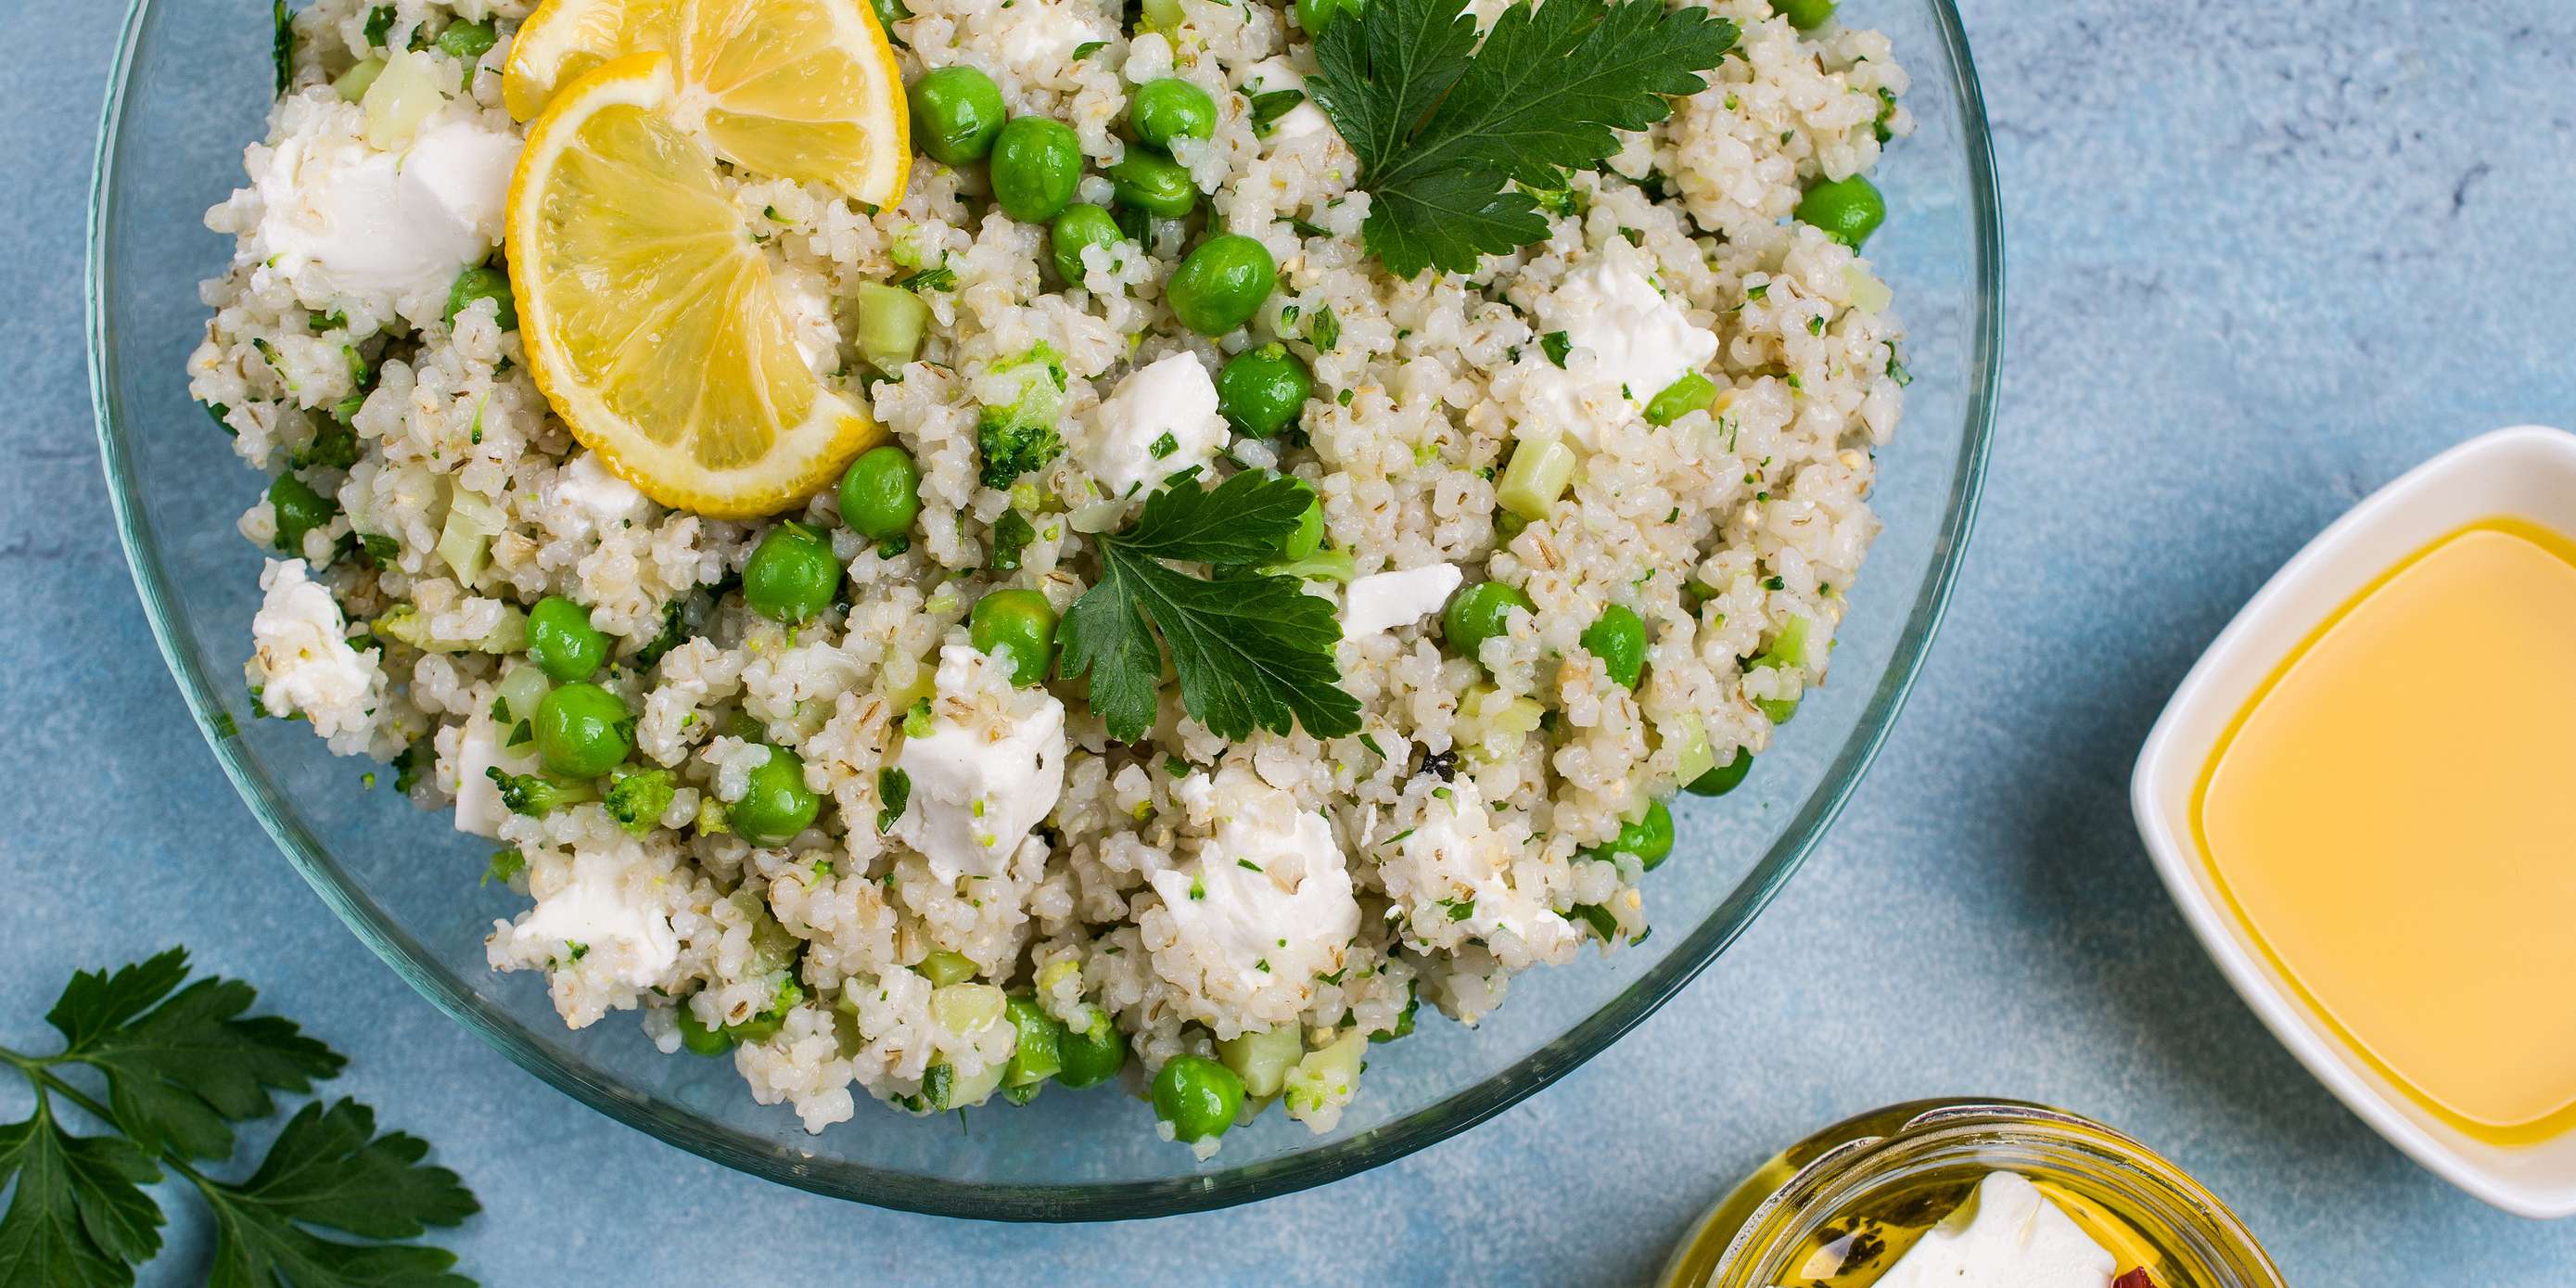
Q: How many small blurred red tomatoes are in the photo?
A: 0